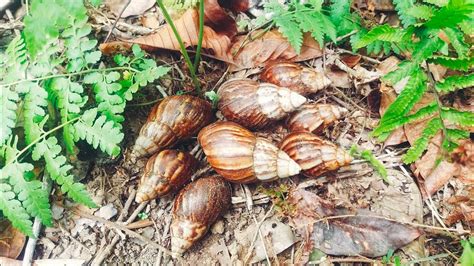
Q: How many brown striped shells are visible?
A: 8